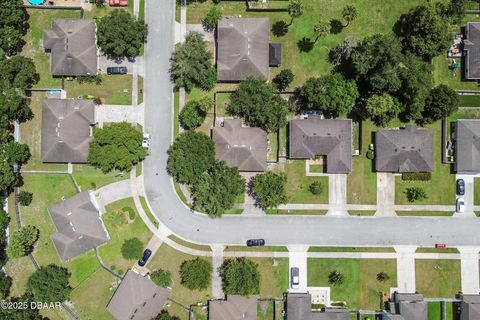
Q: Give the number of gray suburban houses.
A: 14